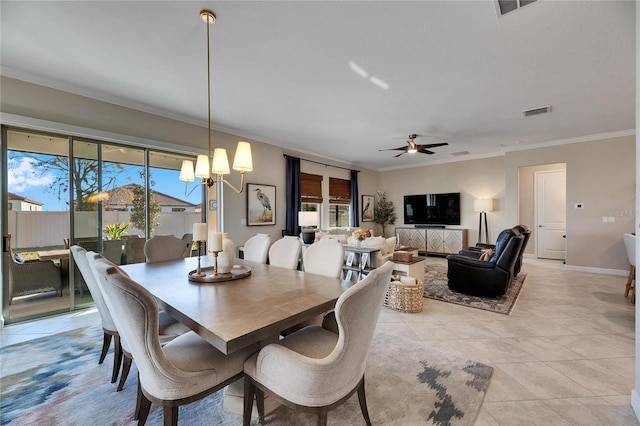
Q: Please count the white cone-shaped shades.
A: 4